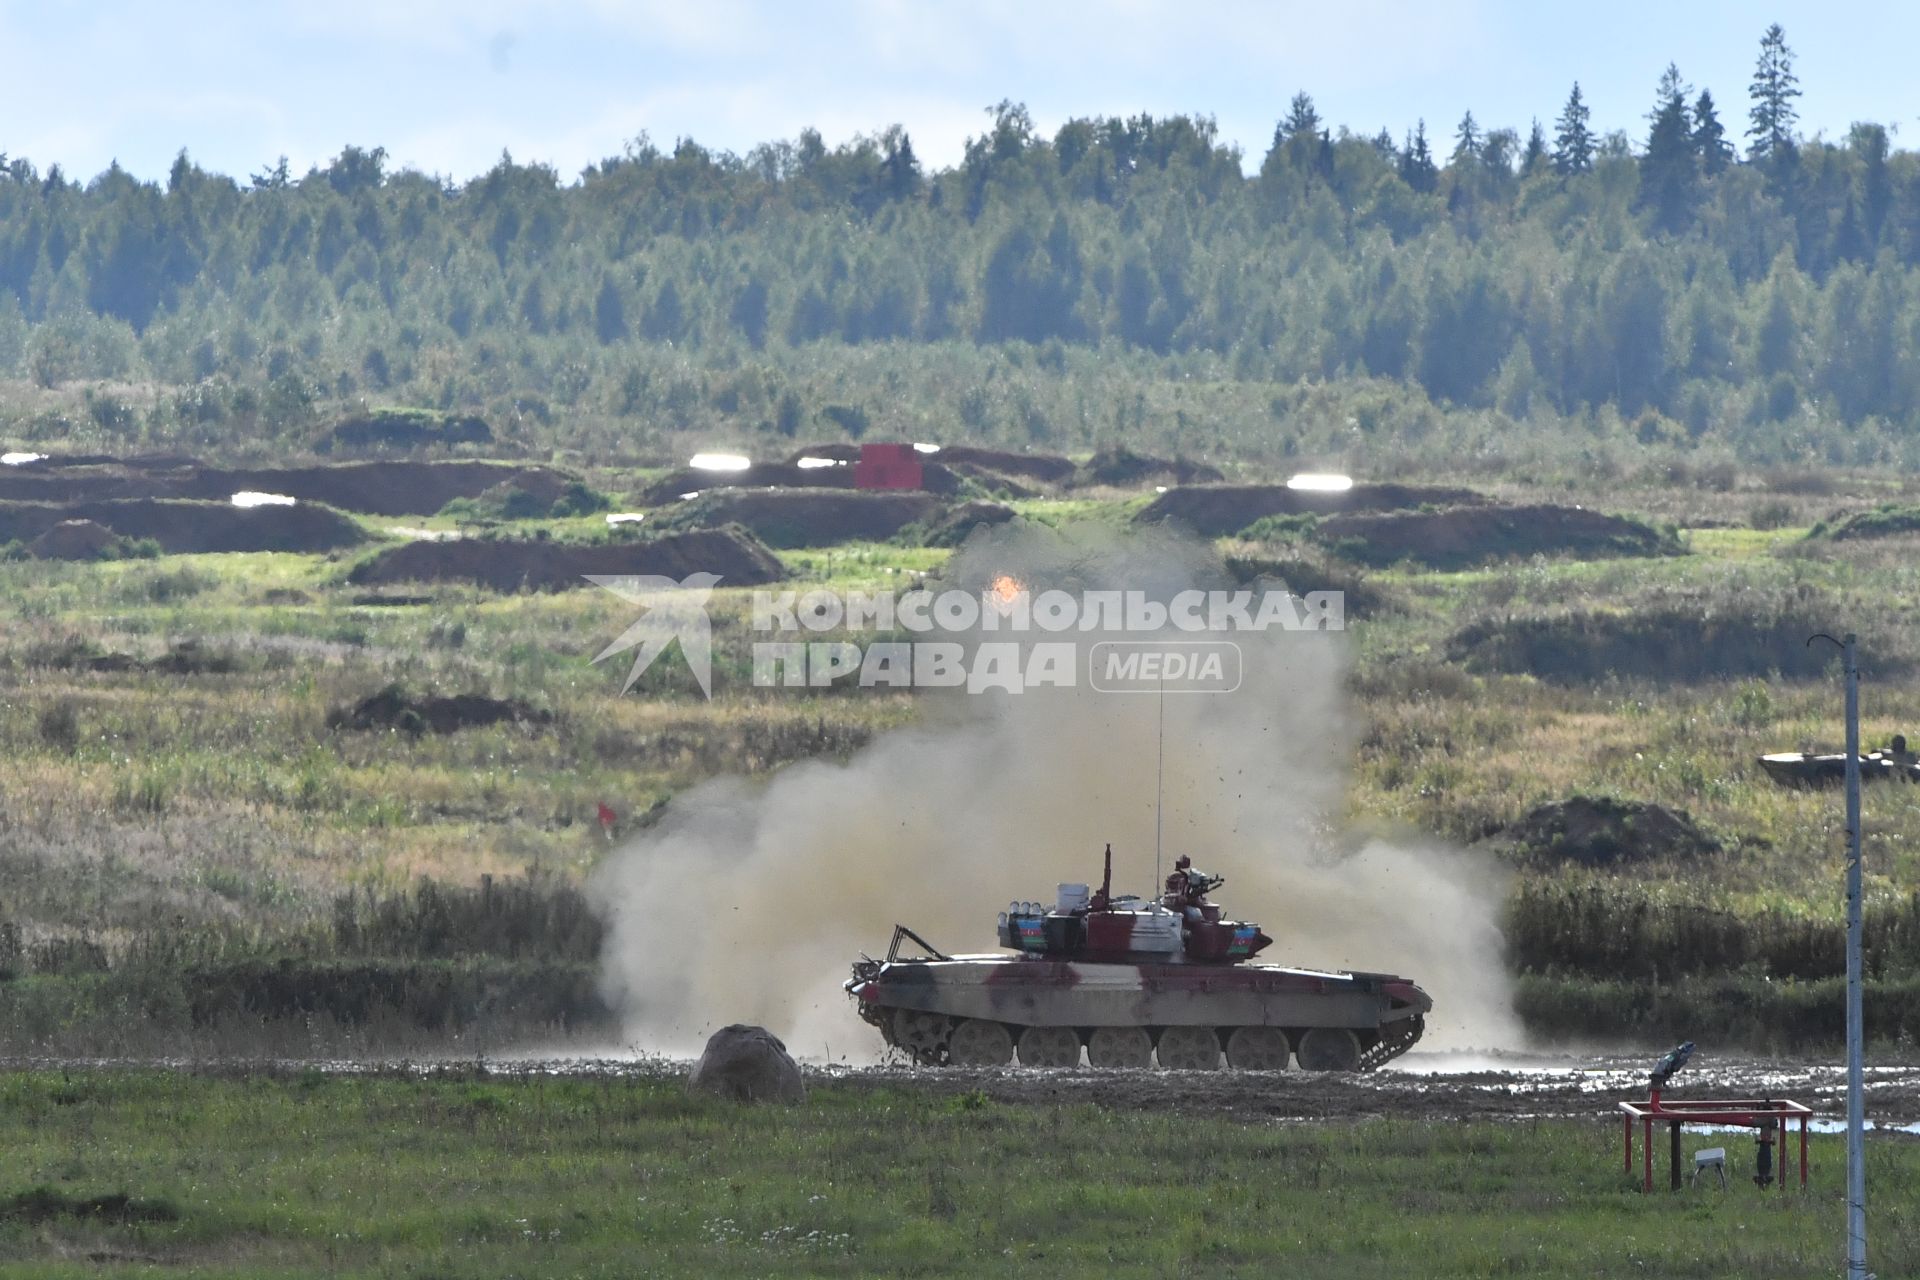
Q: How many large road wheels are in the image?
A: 6